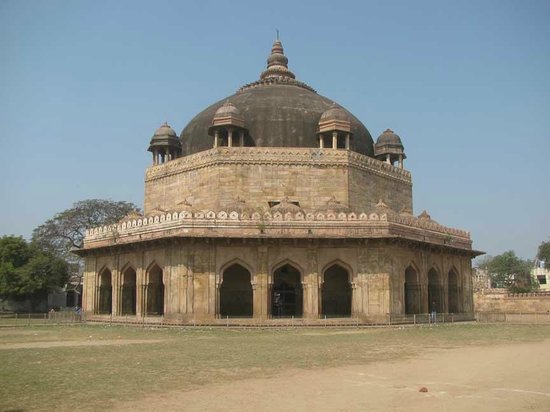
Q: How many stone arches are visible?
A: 9